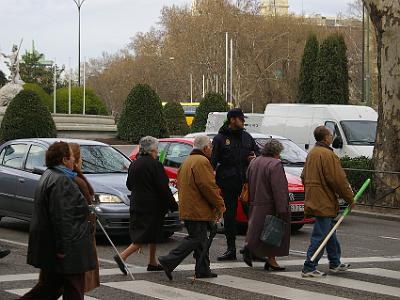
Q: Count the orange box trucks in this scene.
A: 0